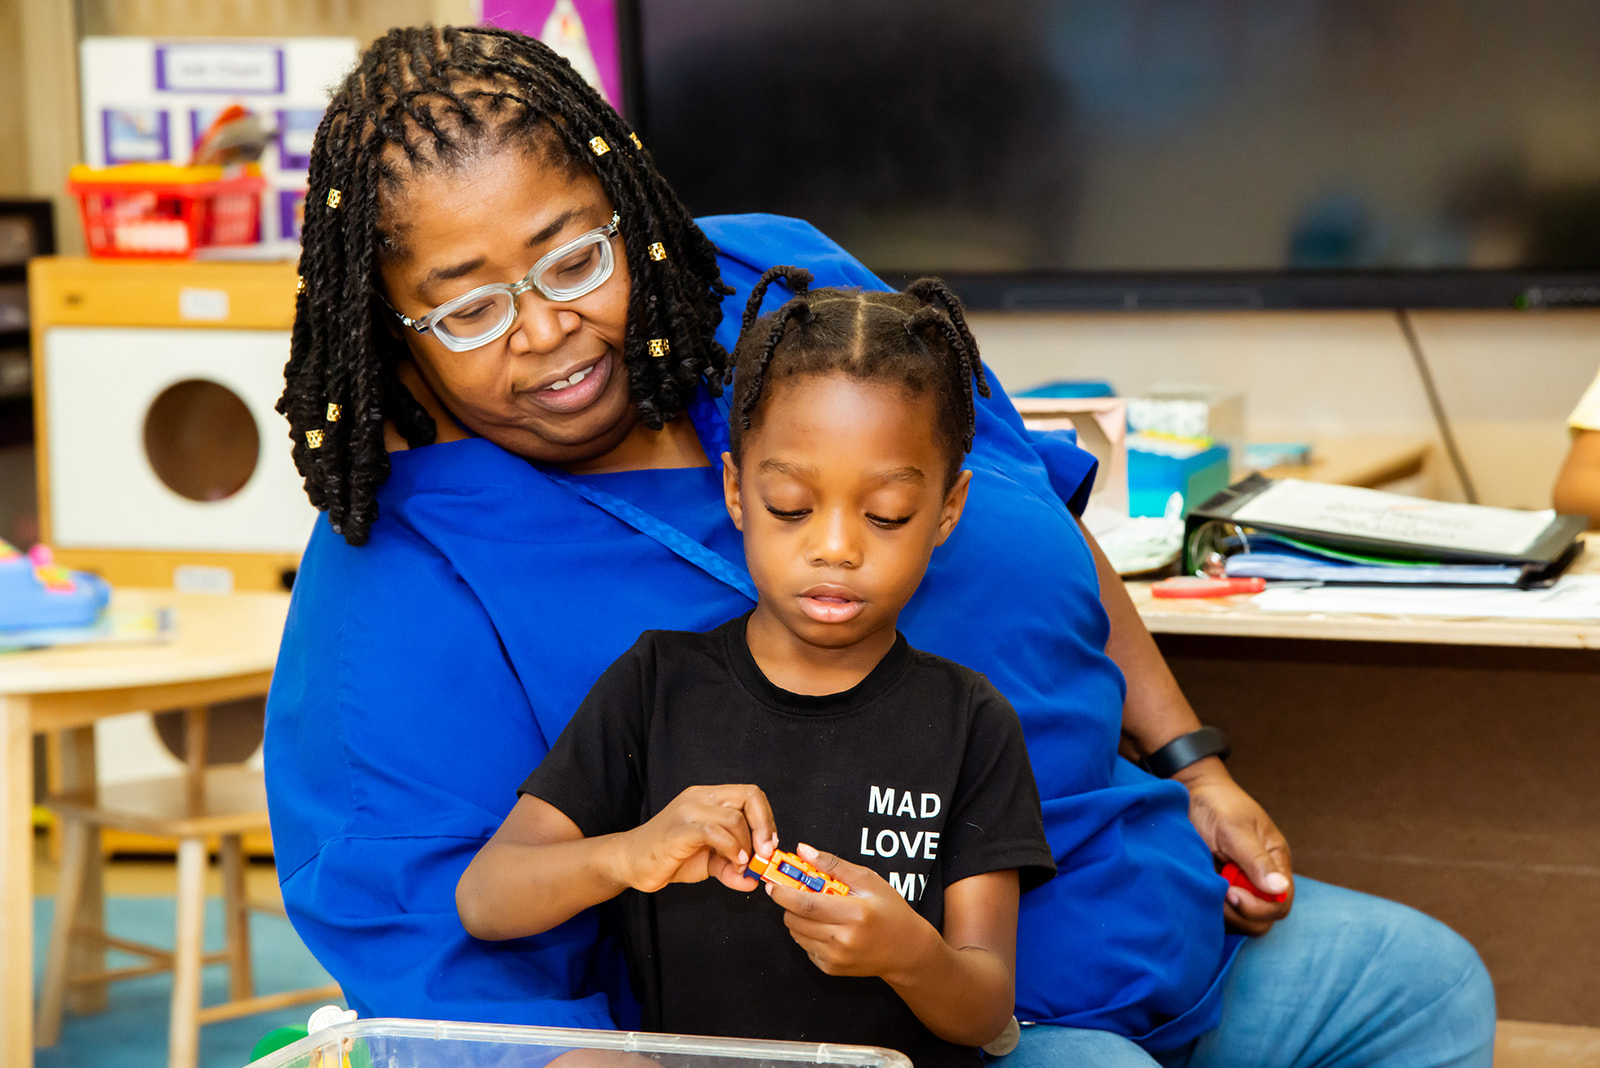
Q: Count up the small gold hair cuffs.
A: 8